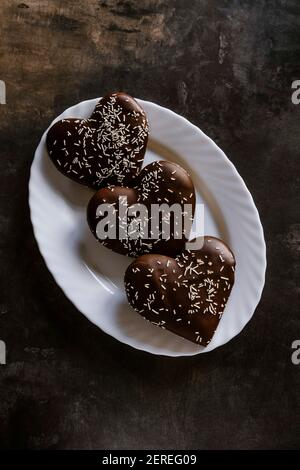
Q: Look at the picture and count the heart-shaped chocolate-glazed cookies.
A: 3